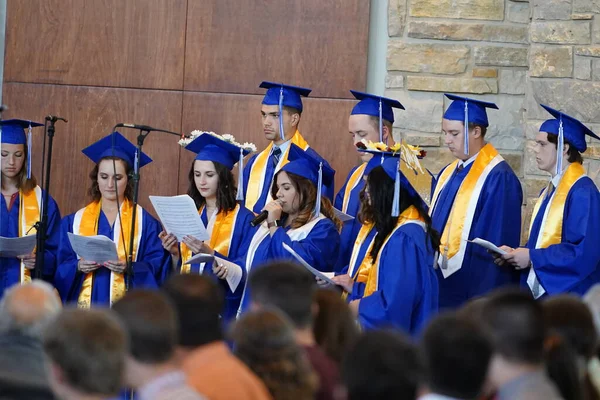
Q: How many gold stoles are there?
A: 9